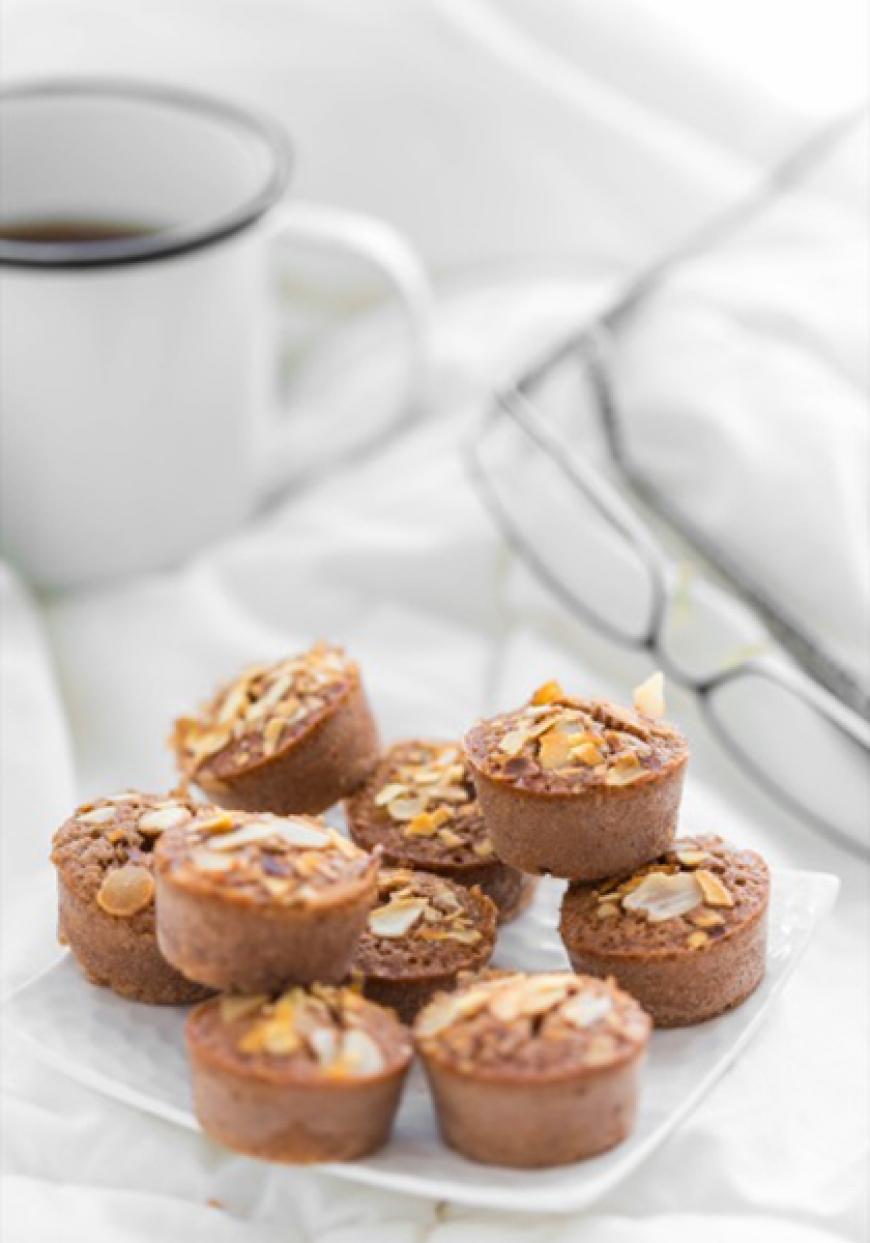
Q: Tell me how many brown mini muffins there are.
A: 9